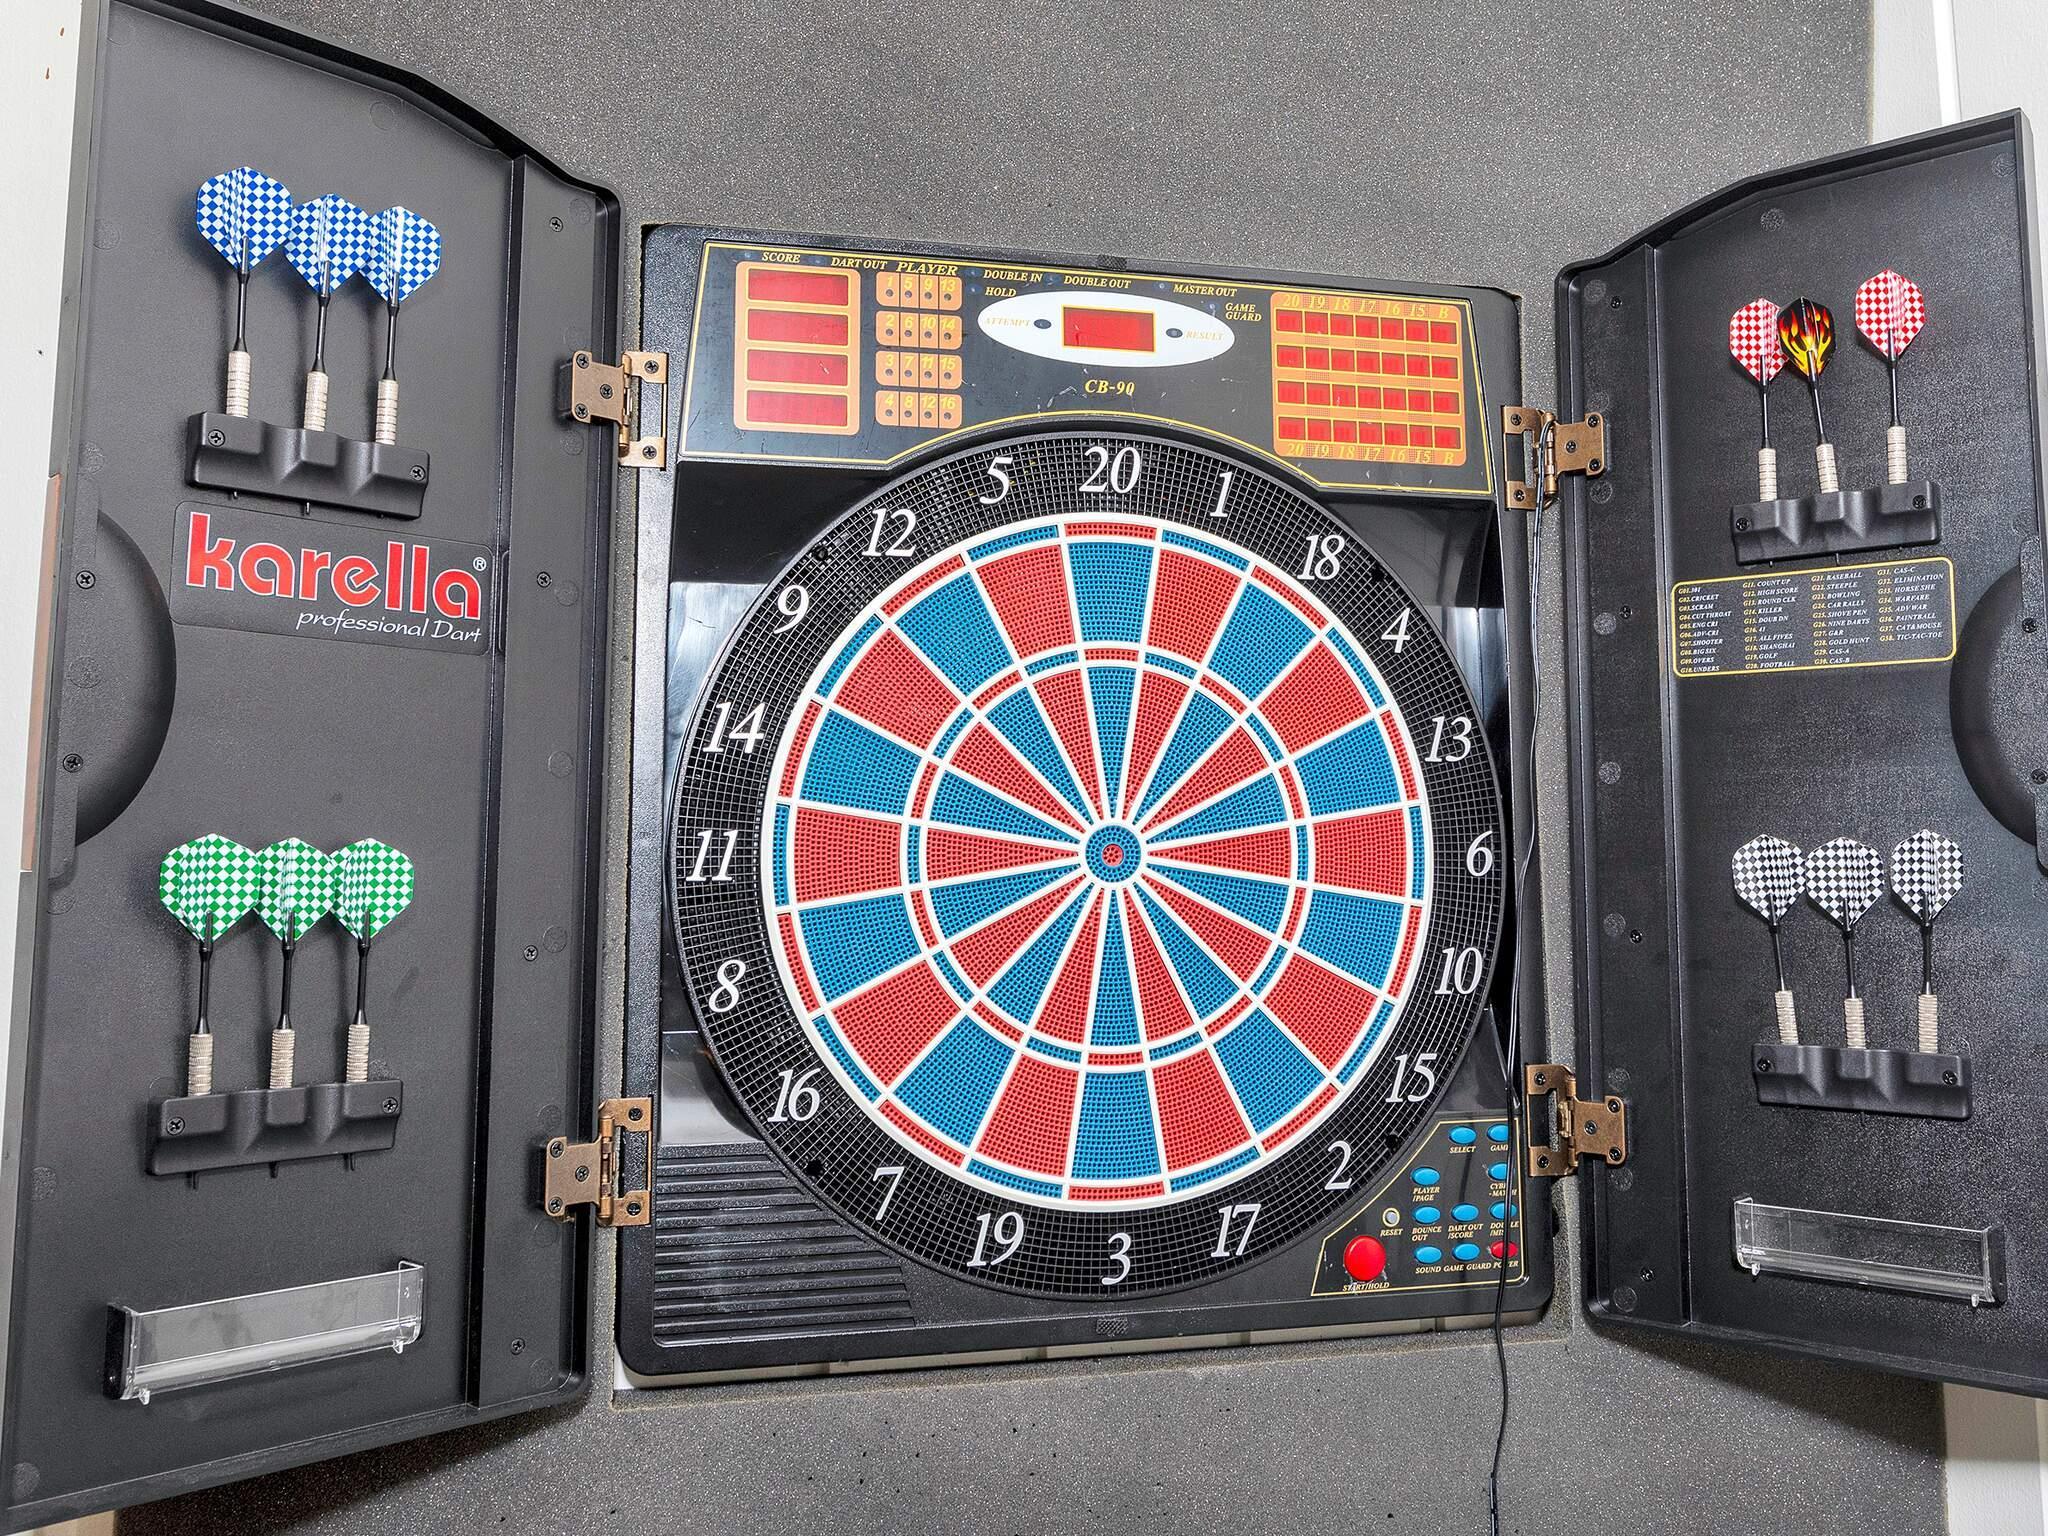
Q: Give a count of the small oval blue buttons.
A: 9